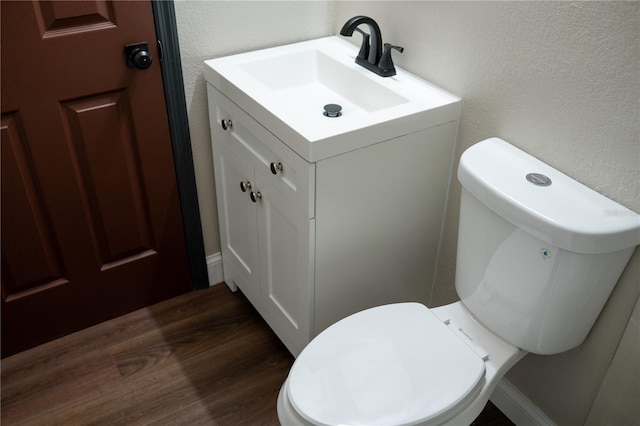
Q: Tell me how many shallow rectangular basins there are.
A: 1